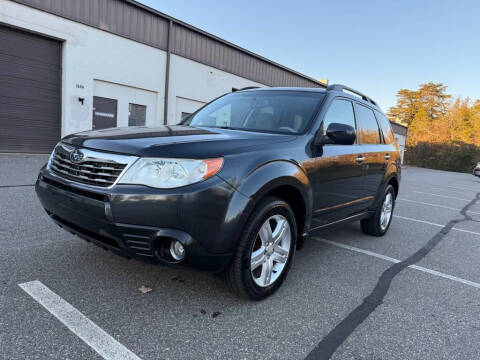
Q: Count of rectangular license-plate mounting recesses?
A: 1